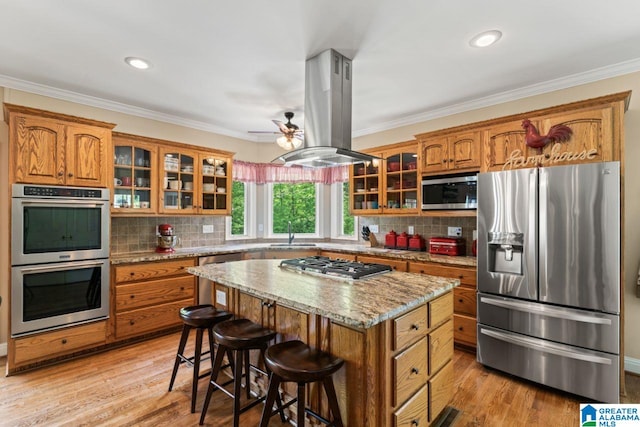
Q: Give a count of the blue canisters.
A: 0